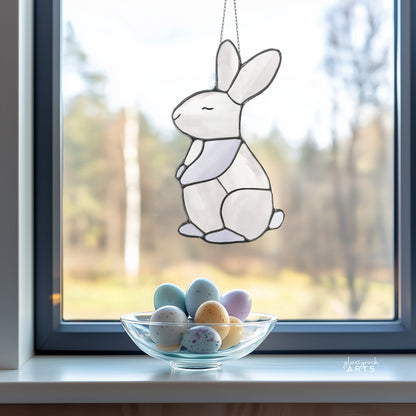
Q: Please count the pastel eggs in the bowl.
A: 7